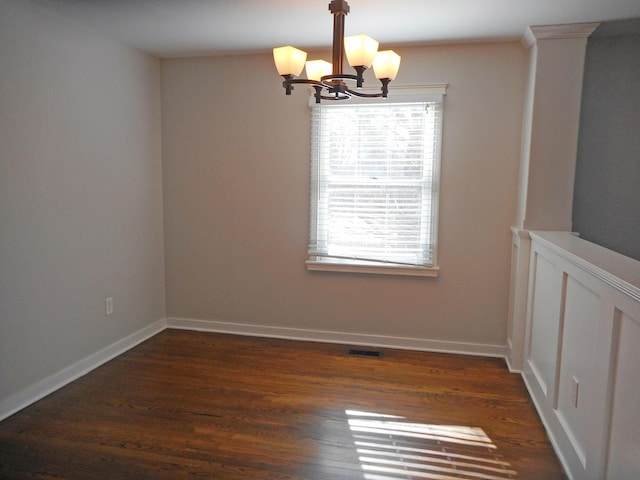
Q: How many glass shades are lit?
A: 4